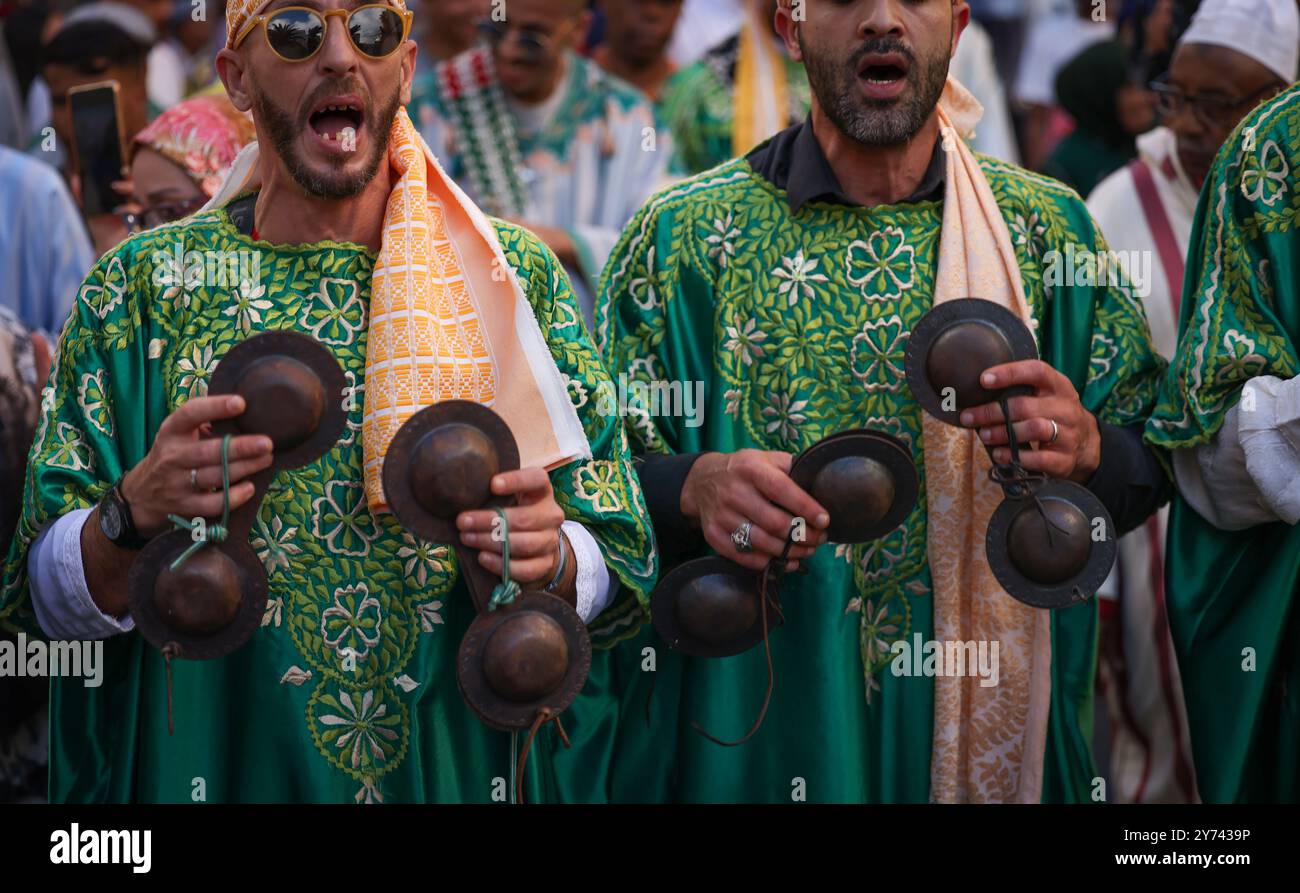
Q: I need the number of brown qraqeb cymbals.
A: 8